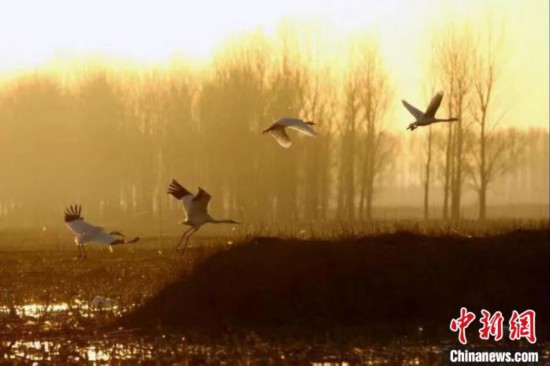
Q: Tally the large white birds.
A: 4